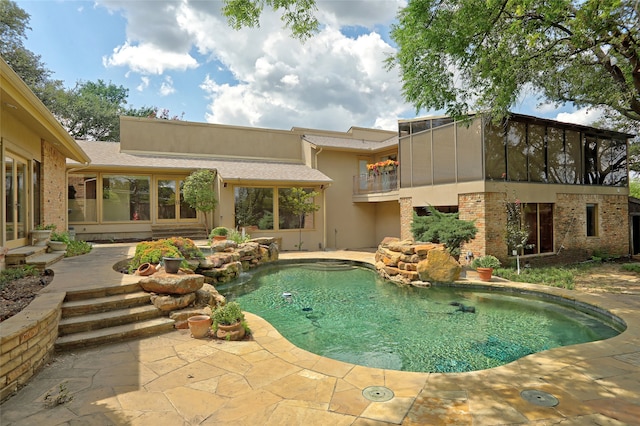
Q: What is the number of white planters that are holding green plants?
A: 2